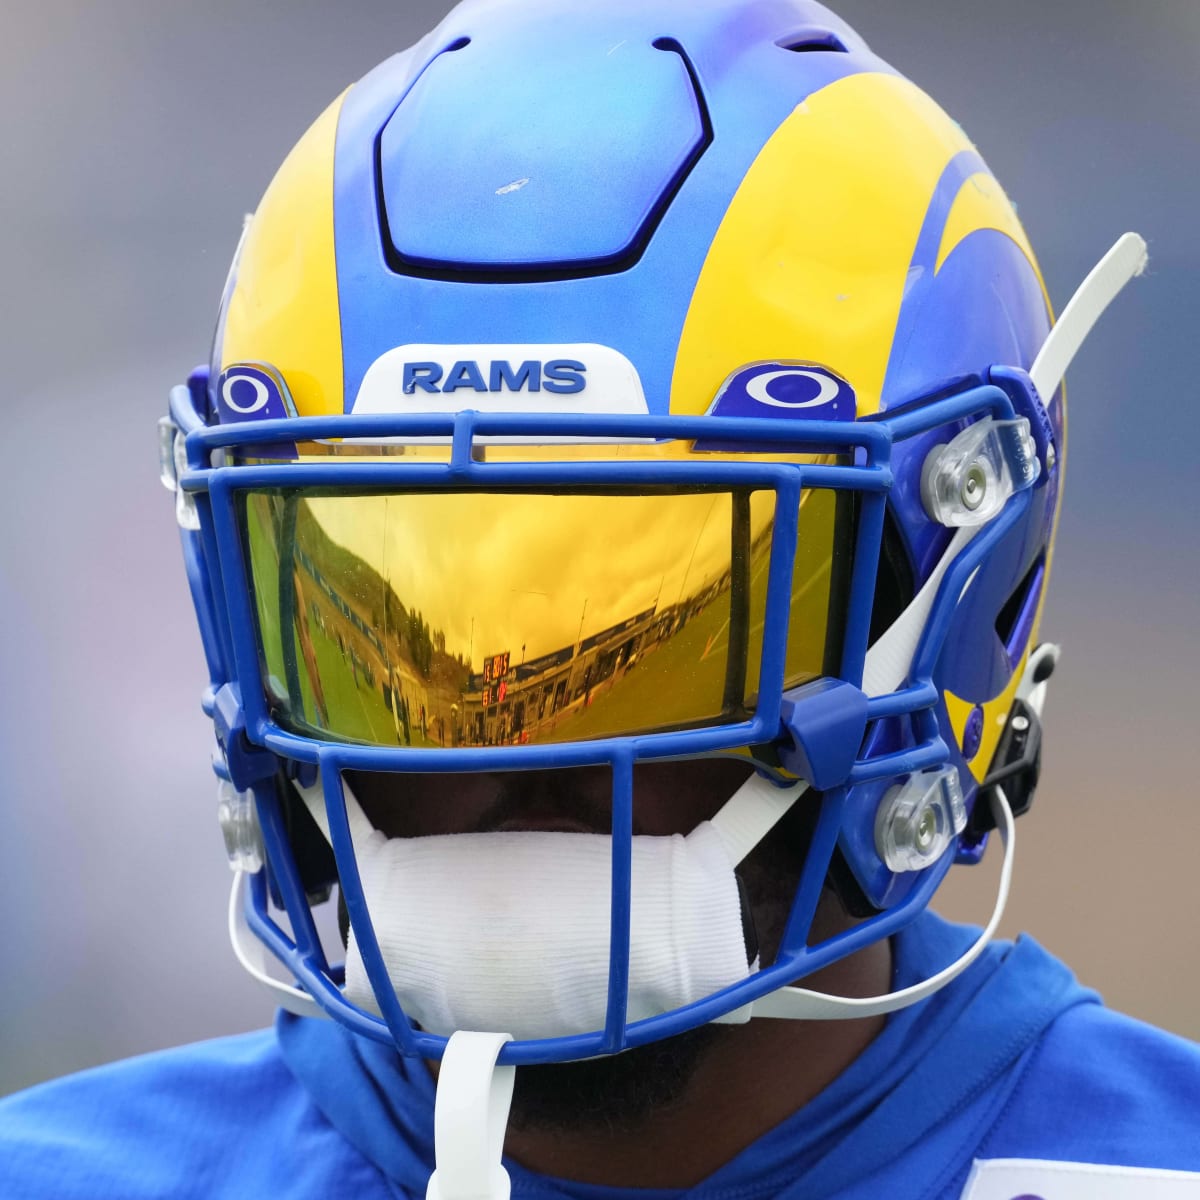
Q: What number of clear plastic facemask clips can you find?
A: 4